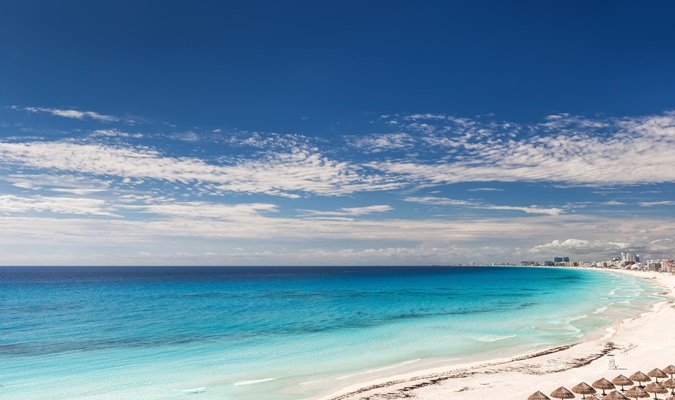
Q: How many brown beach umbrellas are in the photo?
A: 14